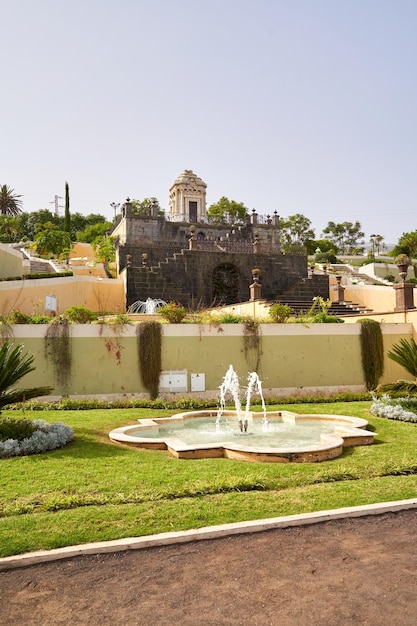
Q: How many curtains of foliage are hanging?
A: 4